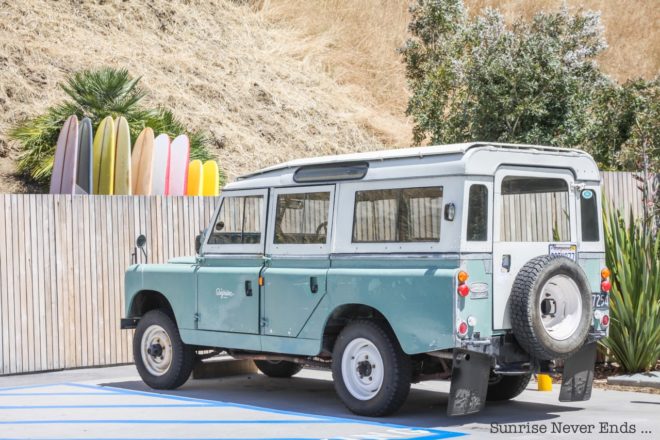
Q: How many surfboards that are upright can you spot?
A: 9